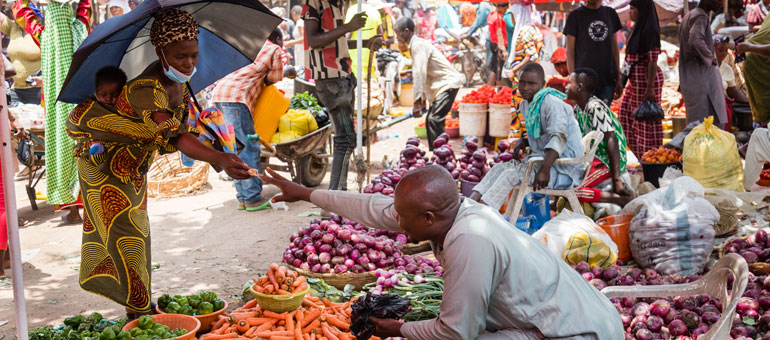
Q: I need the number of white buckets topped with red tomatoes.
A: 2